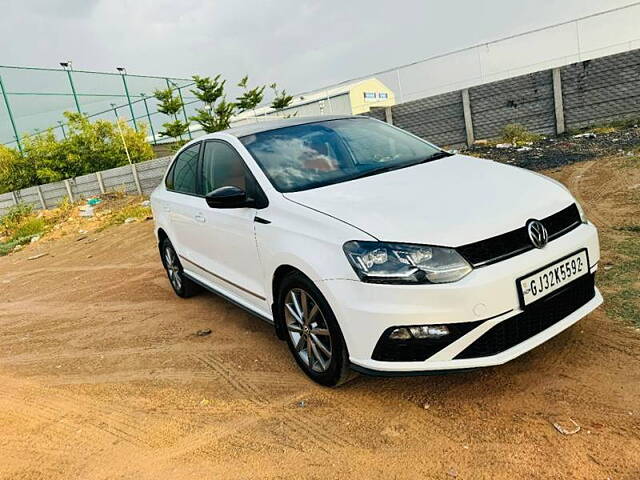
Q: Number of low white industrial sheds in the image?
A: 1